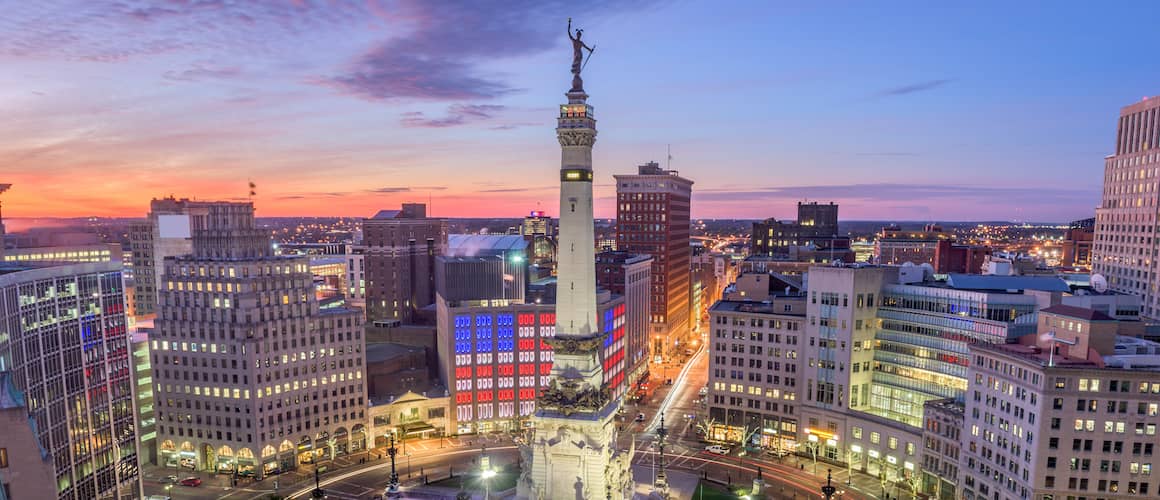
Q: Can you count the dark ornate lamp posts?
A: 4